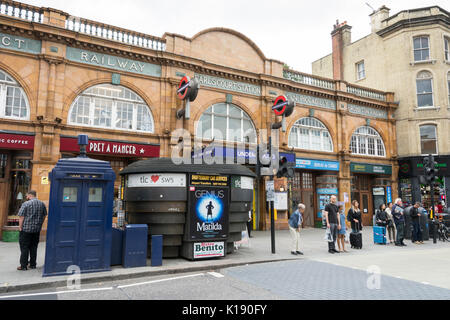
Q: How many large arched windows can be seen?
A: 5